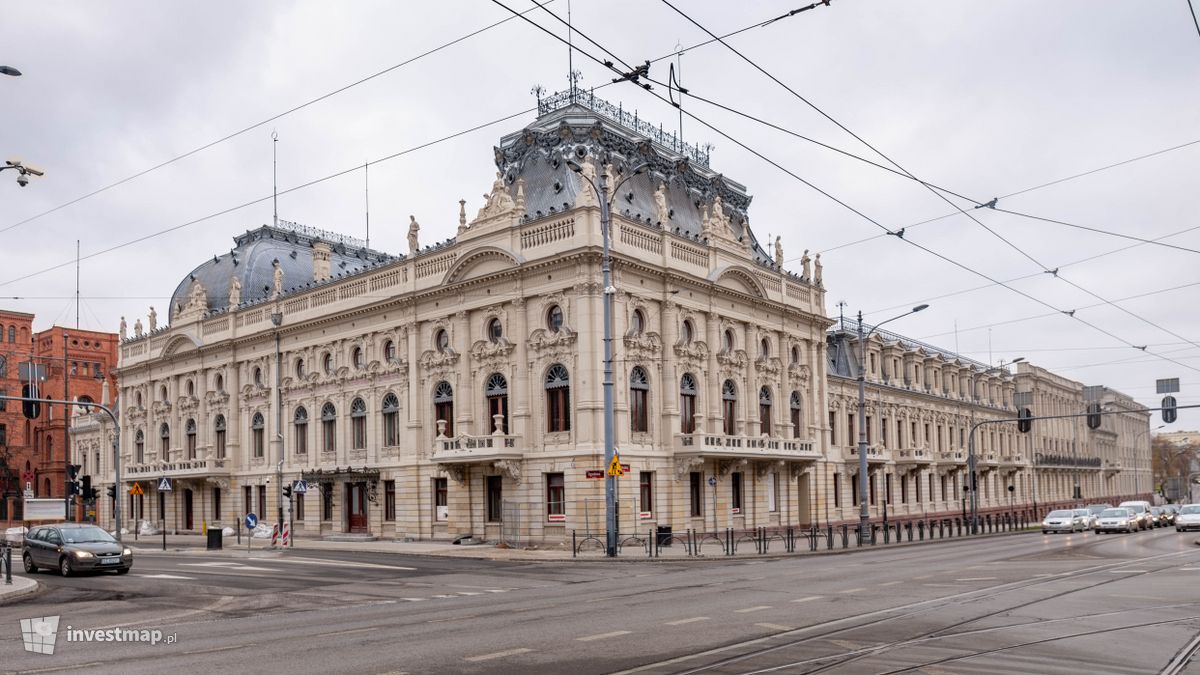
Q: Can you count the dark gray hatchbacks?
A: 1